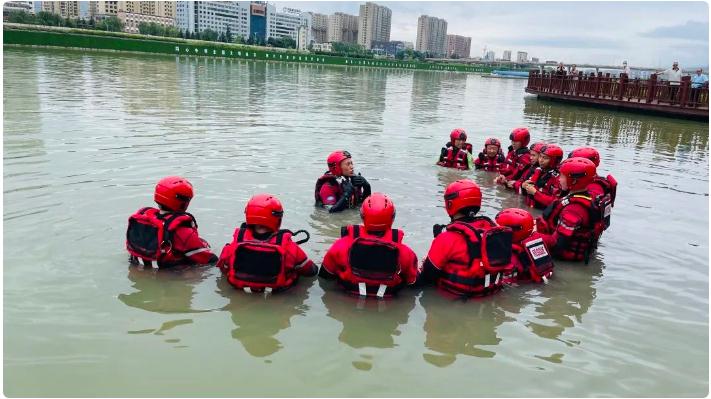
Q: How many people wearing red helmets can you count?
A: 13